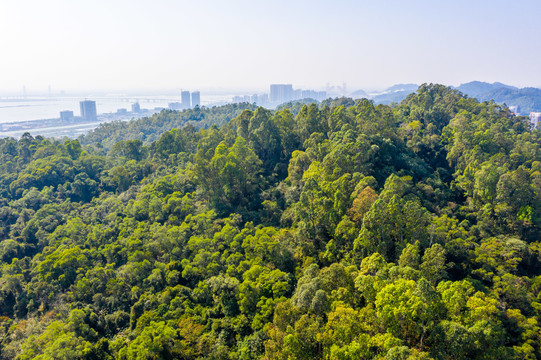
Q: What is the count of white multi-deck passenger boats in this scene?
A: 0